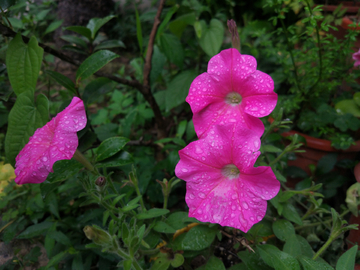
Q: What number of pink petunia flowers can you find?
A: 3